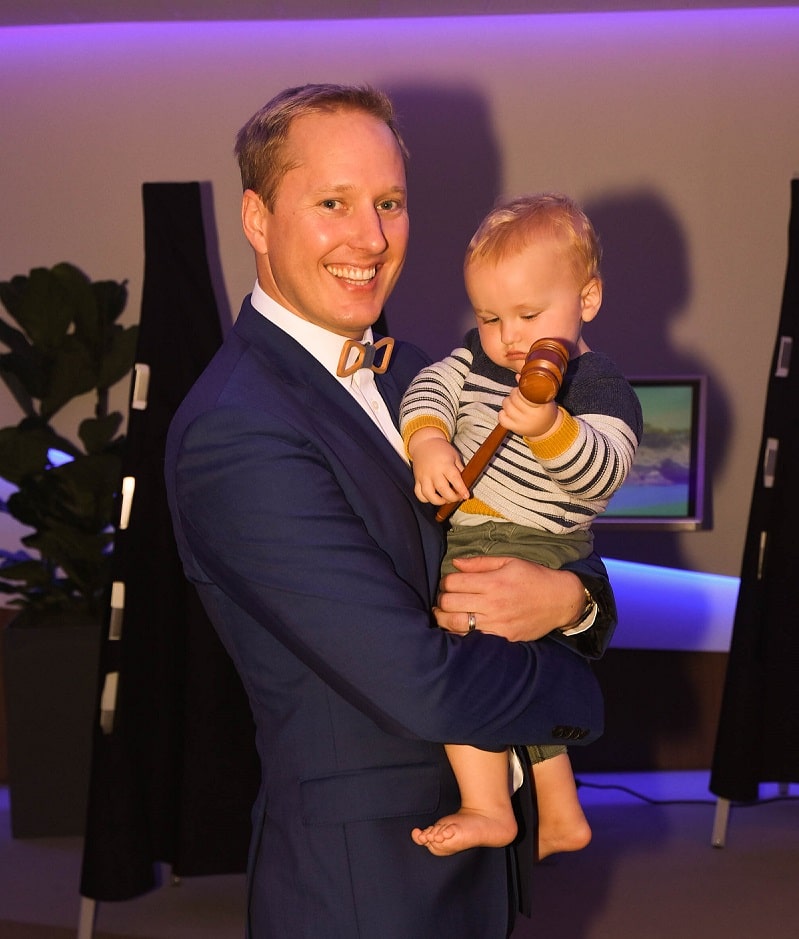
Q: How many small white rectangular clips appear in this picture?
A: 7